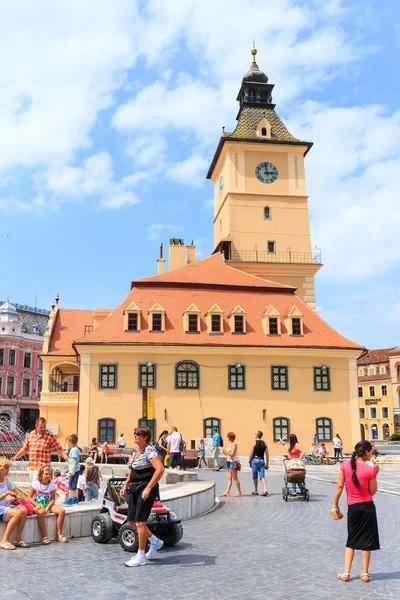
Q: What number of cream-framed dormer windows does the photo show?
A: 7